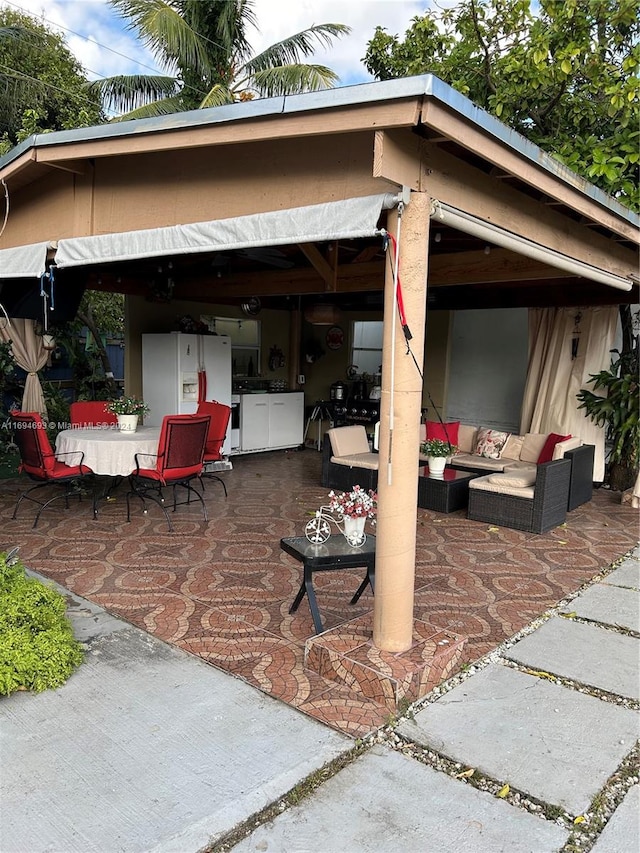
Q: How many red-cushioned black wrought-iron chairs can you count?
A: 4